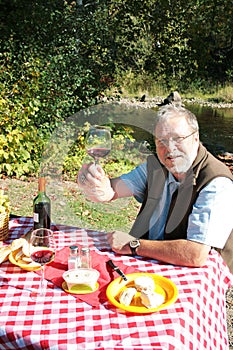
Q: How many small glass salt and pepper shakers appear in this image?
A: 2